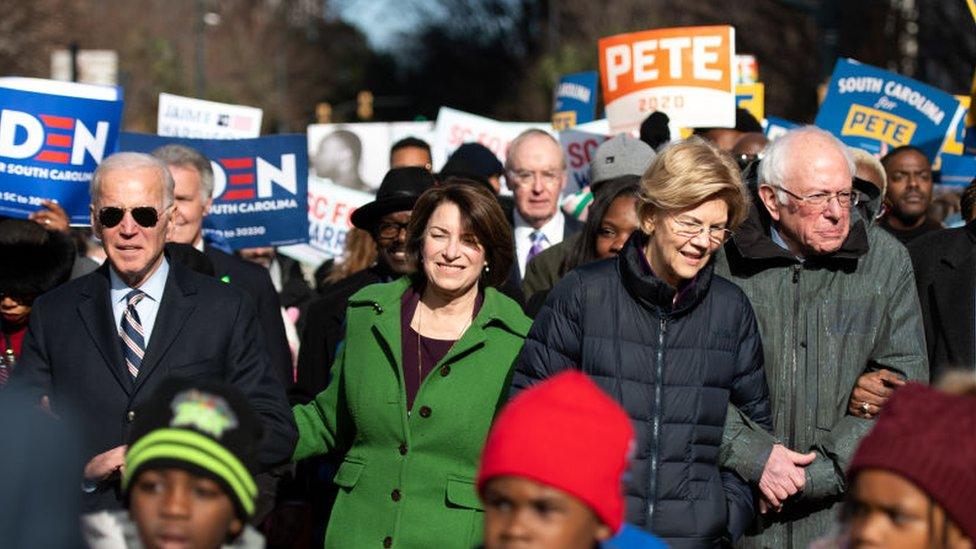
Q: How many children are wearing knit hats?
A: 3